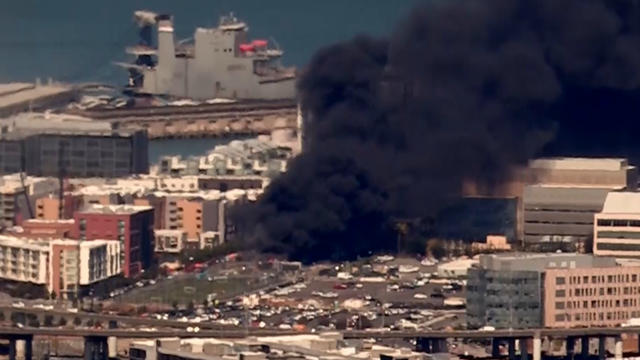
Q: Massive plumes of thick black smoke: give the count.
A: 1